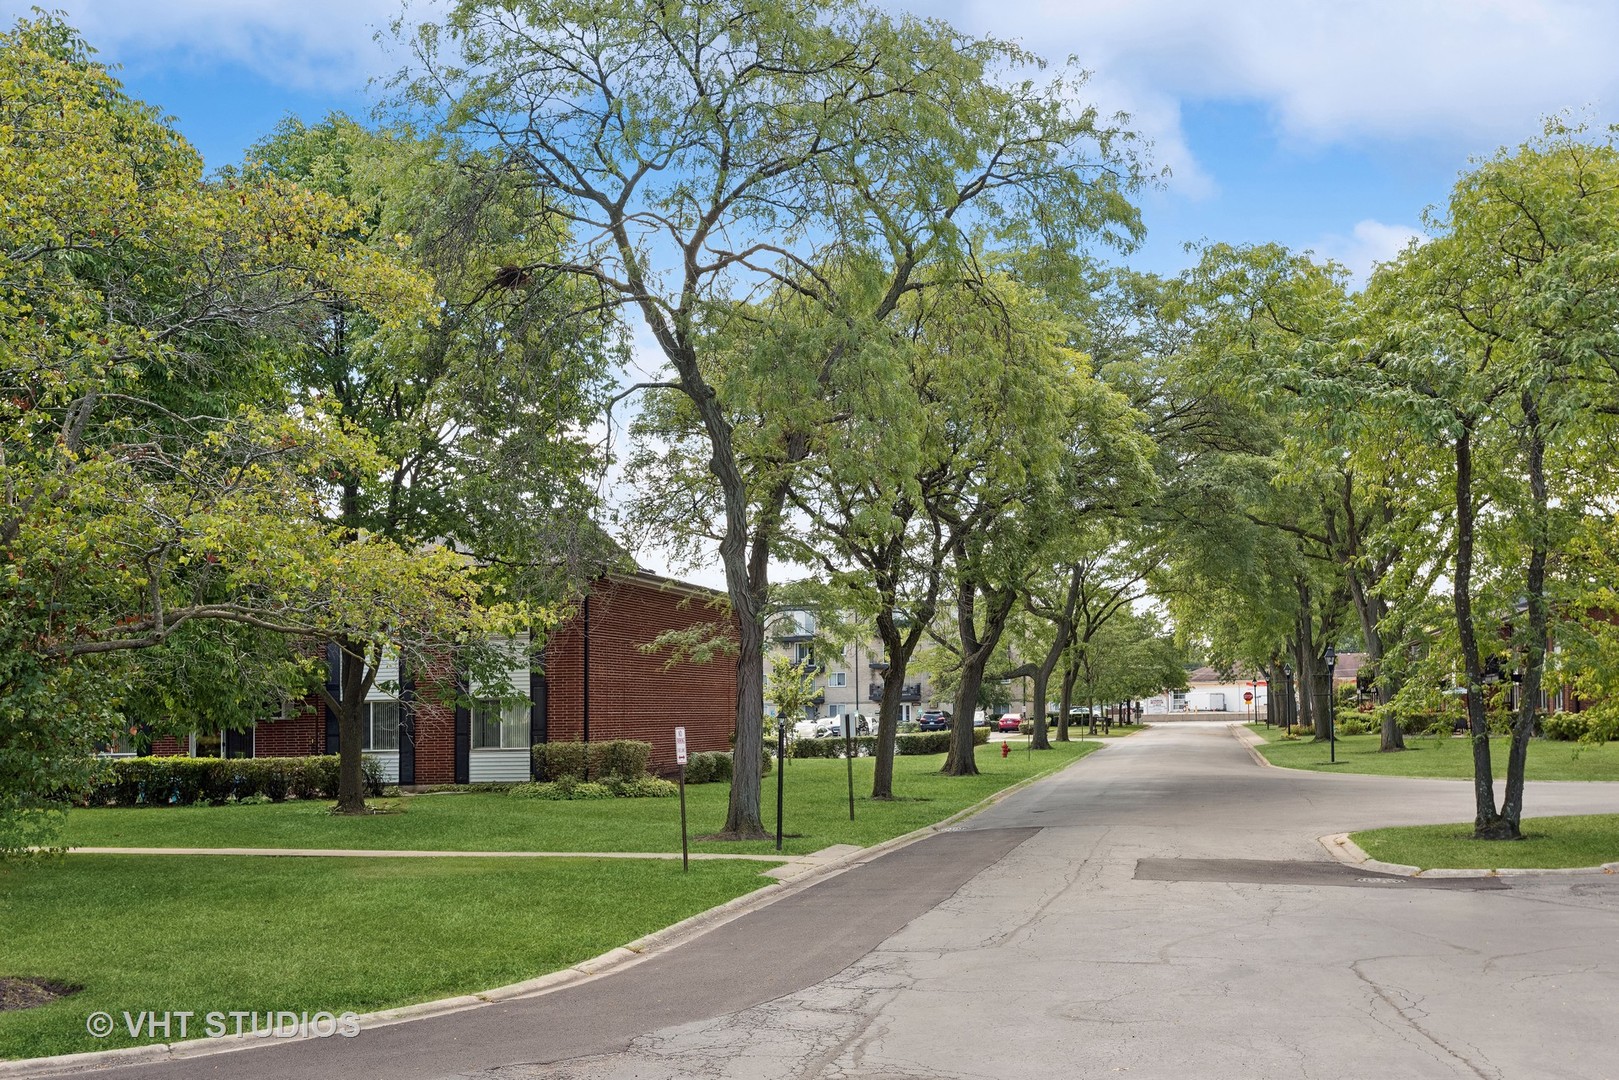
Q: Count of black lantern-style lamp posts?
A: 5